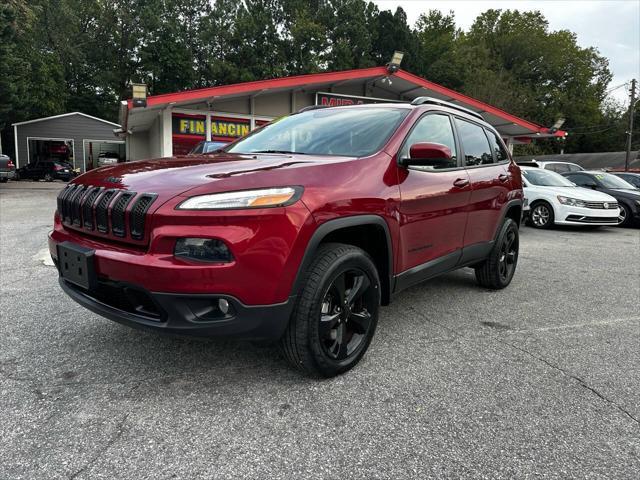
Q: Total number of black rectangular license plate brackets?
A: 1